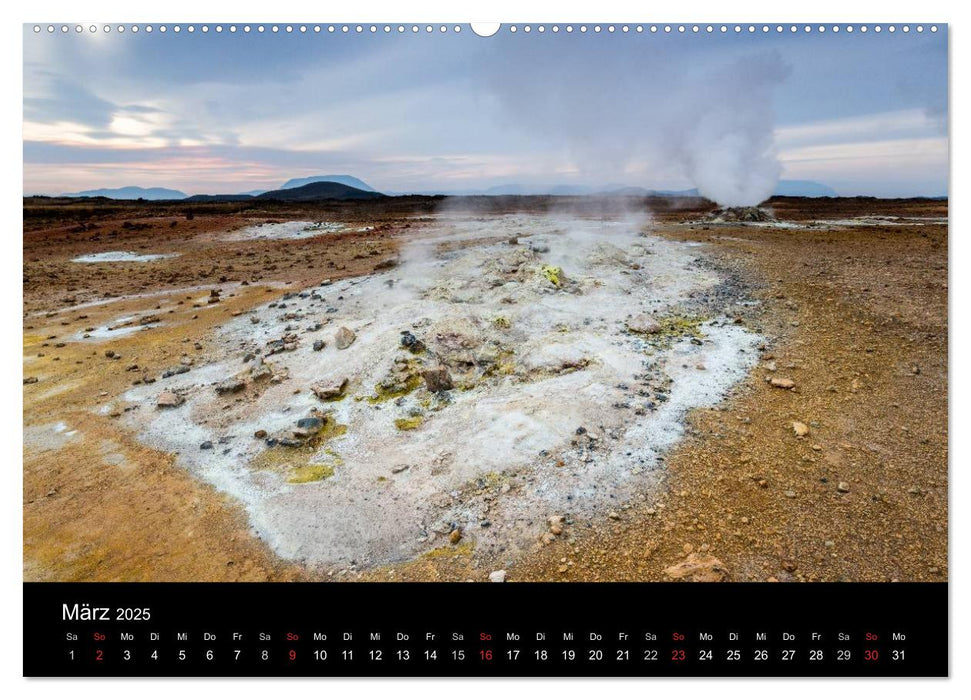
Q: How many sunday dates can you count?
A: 5